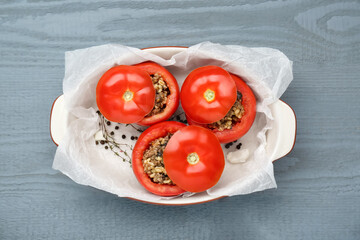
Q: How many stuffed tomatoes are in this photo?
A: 3